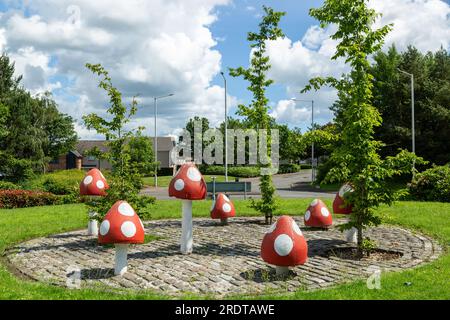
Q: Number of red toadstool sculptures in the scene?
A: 7